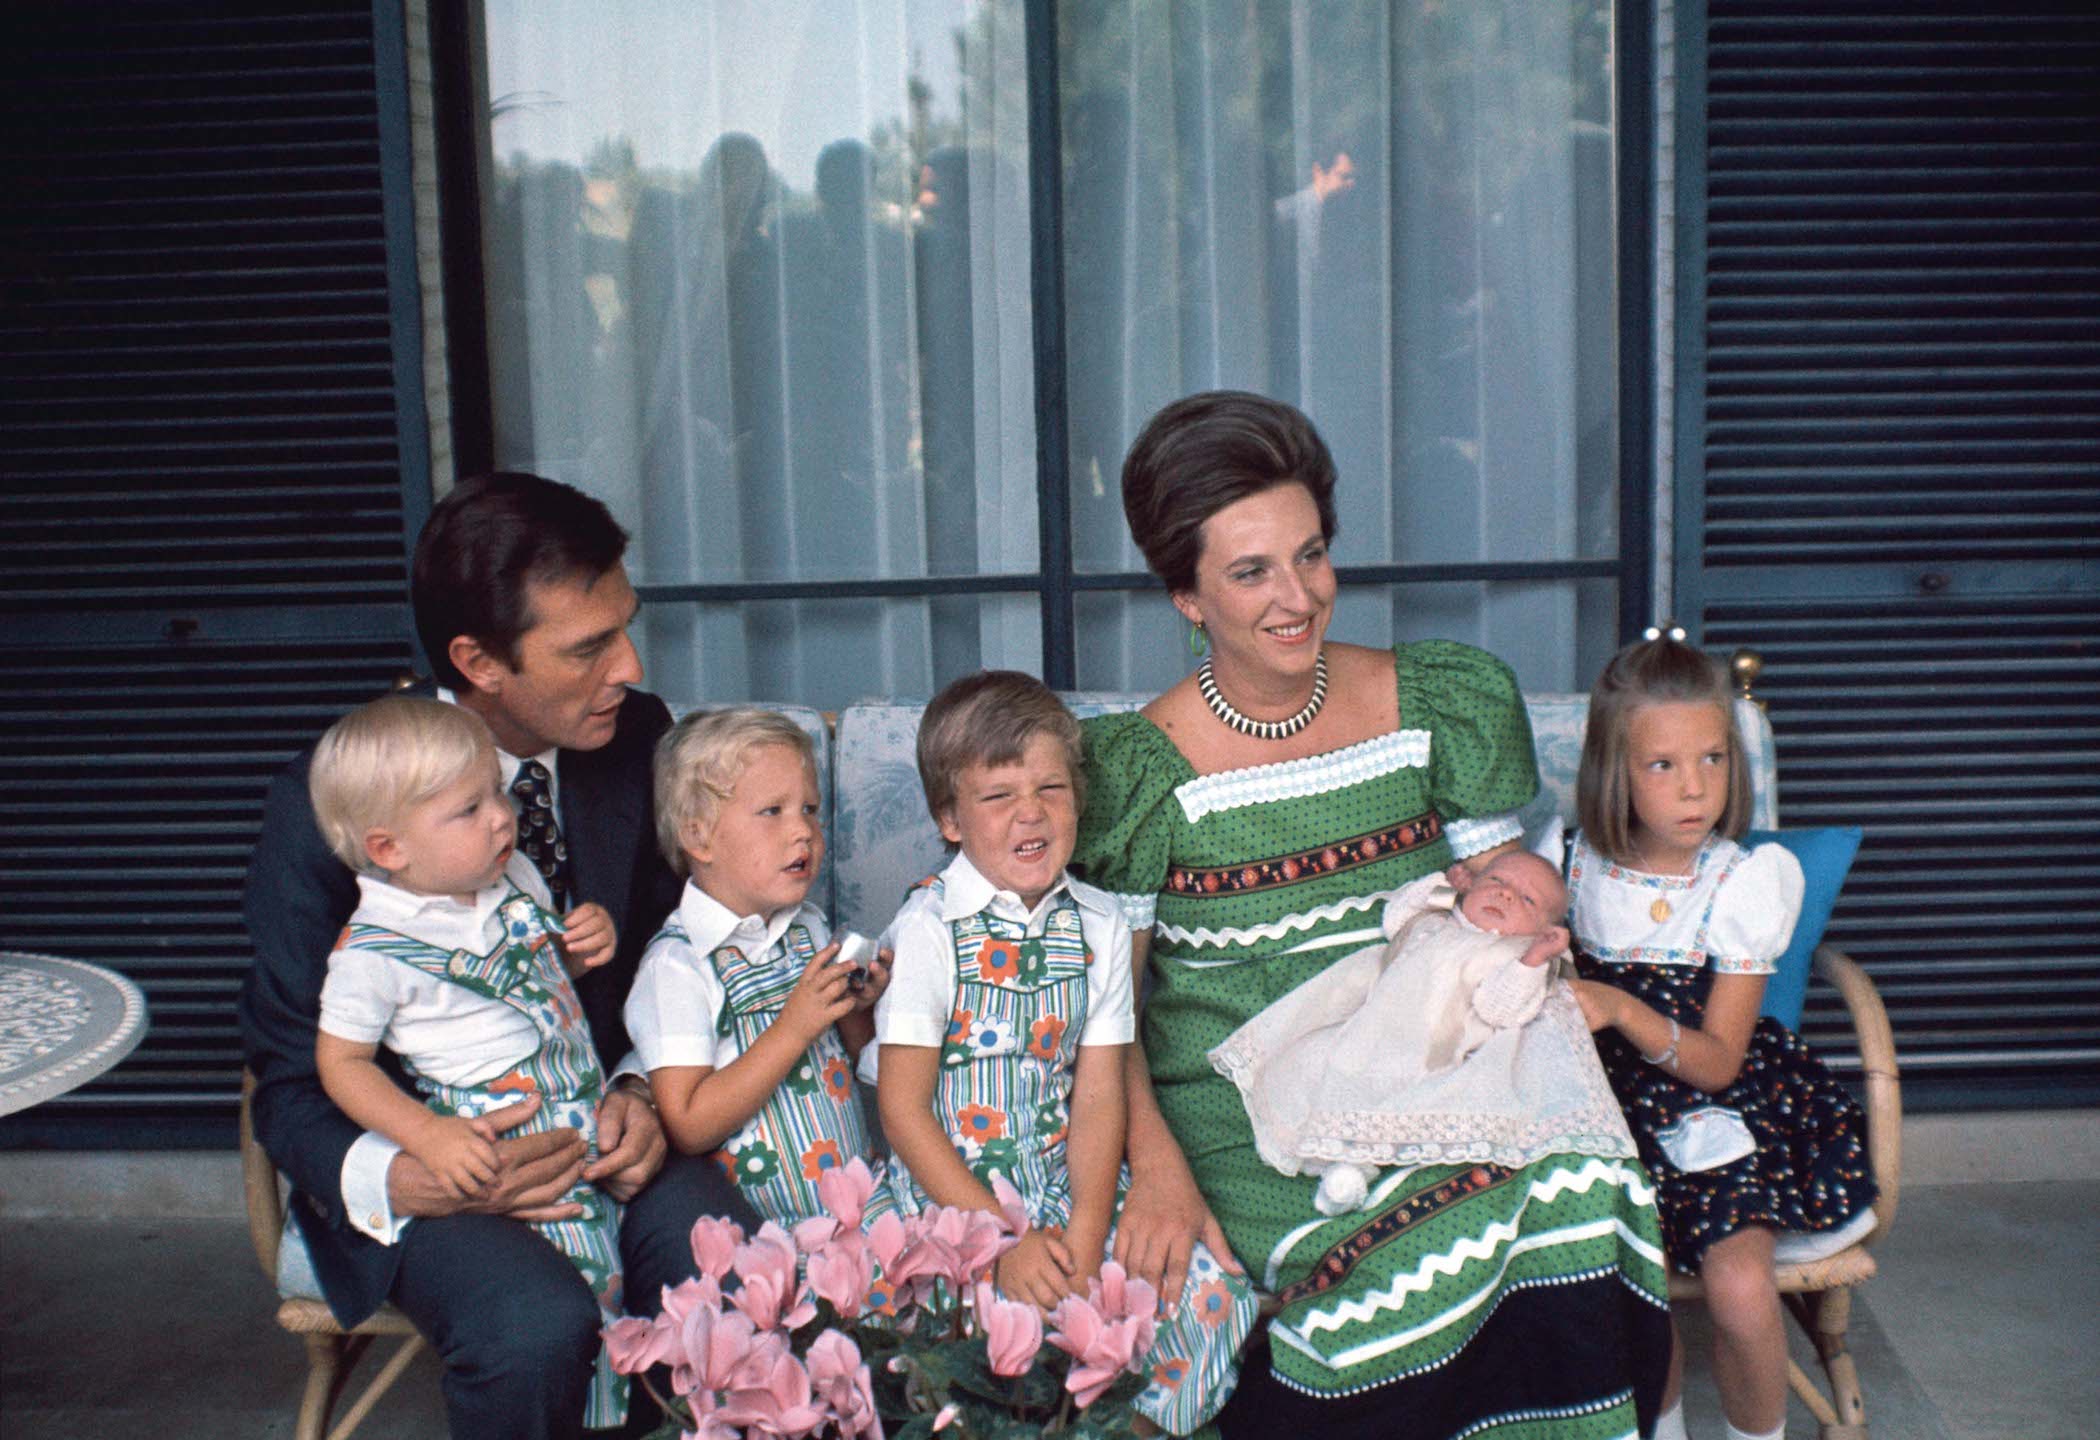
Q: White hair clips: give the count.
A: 2